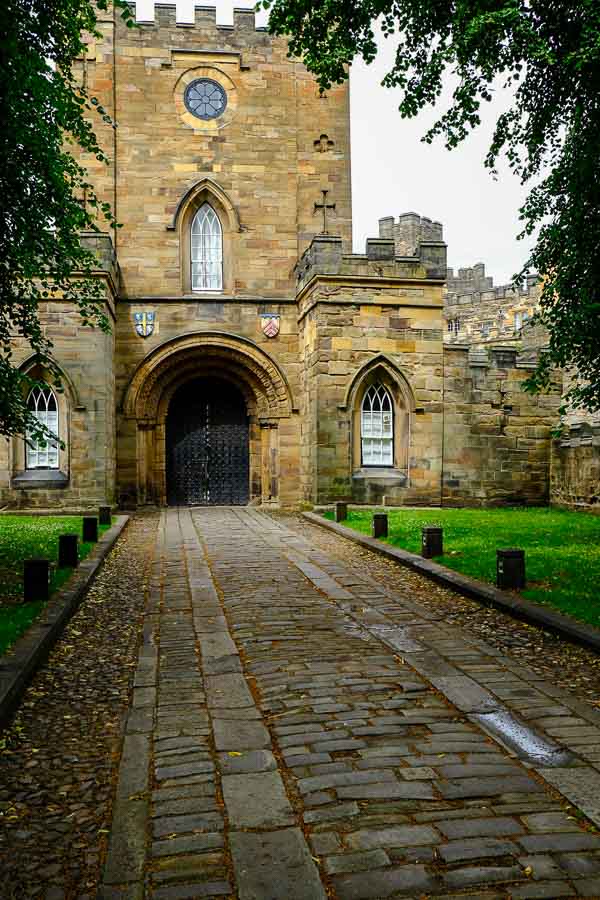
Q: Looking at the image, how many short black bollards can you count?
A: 8